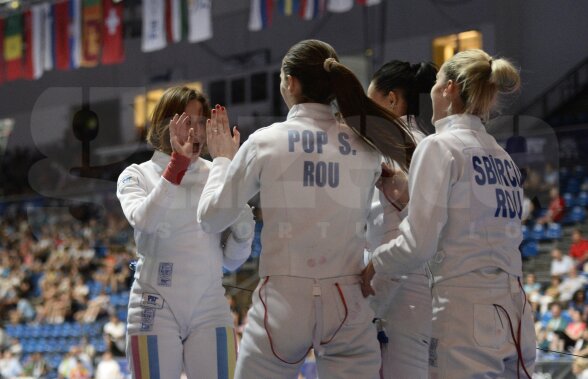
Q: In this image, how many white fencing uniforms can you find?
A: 4